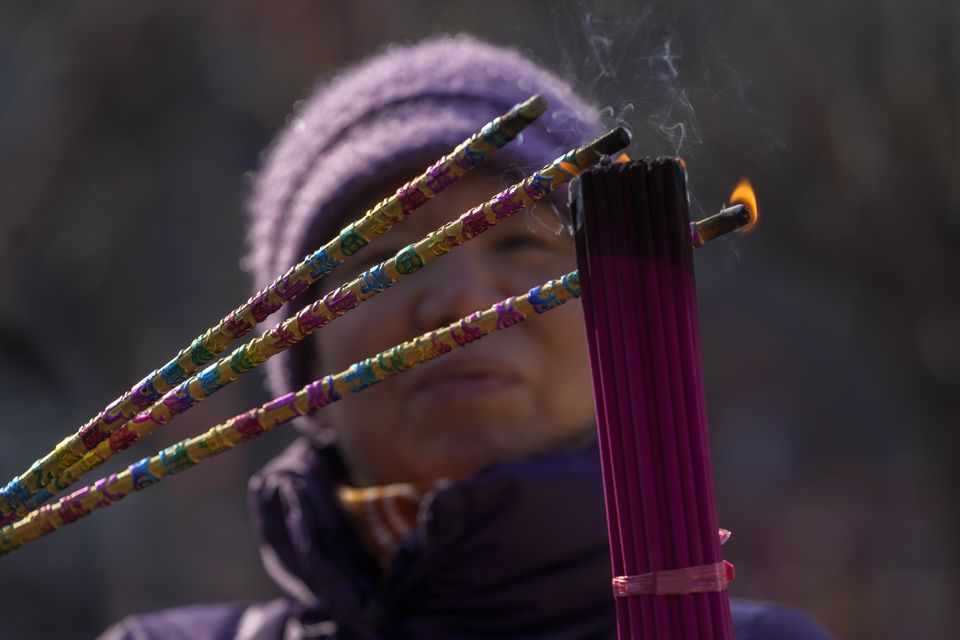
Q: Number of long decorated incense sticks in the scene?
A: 3